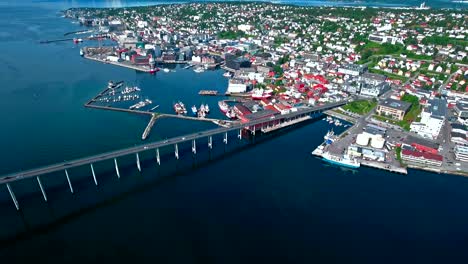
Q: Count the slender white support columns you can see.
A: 13